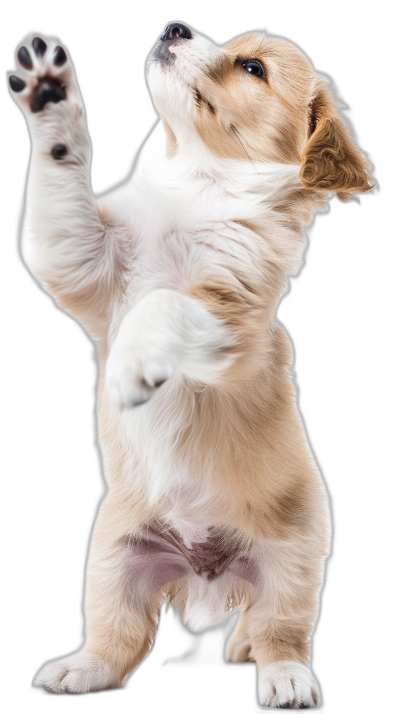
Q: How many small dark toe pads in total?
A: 4